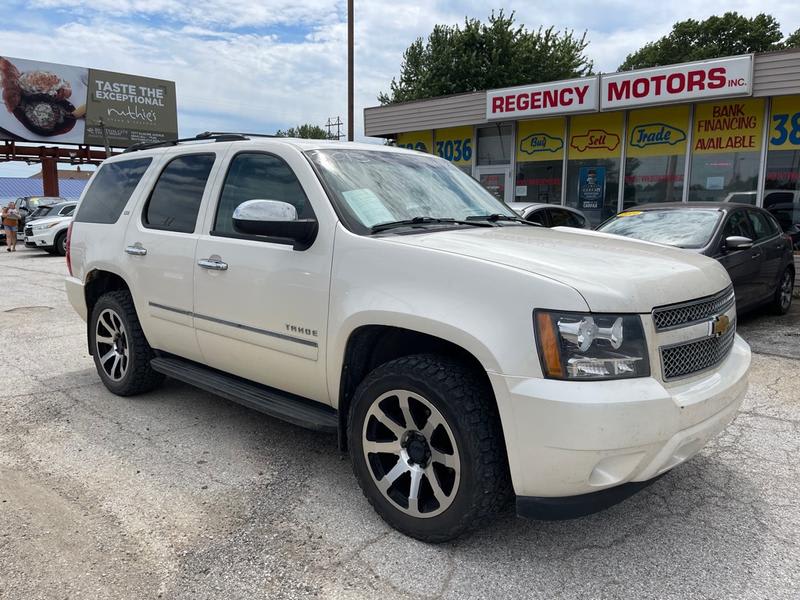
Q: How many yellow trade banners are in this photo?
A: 1